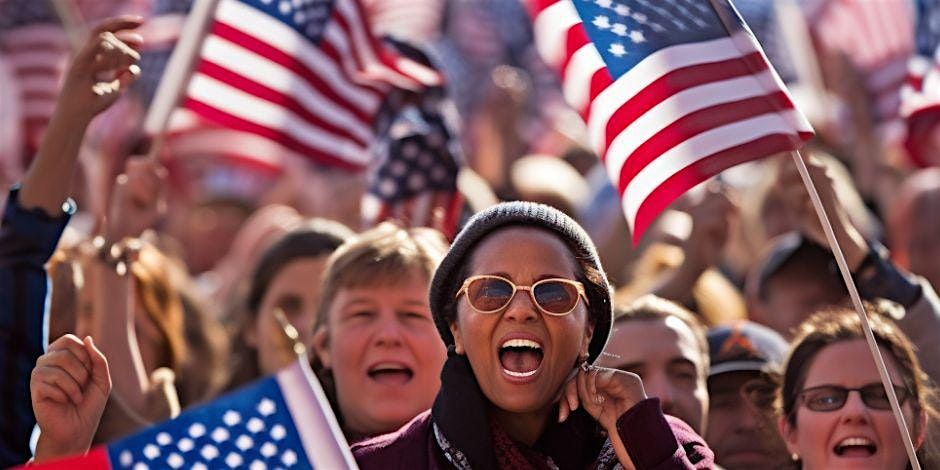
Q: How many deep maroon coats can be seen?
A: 1